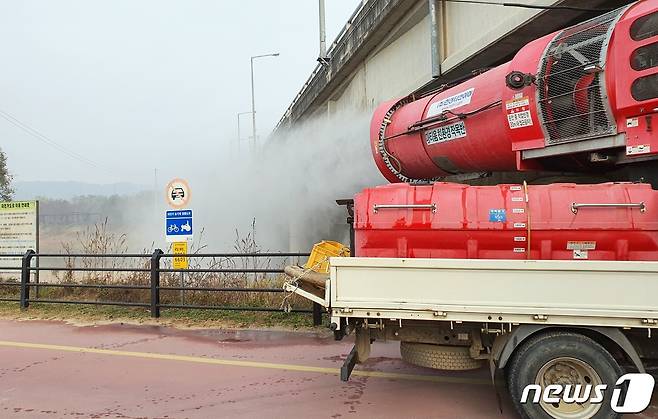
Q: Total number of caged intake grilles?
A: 1